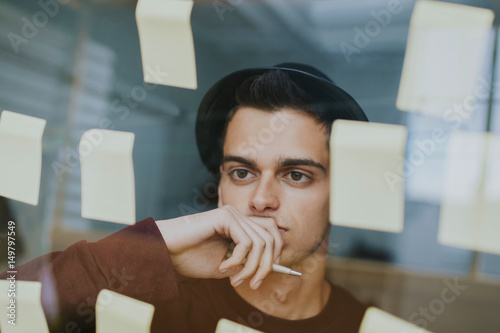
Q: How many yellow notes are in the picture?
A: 10